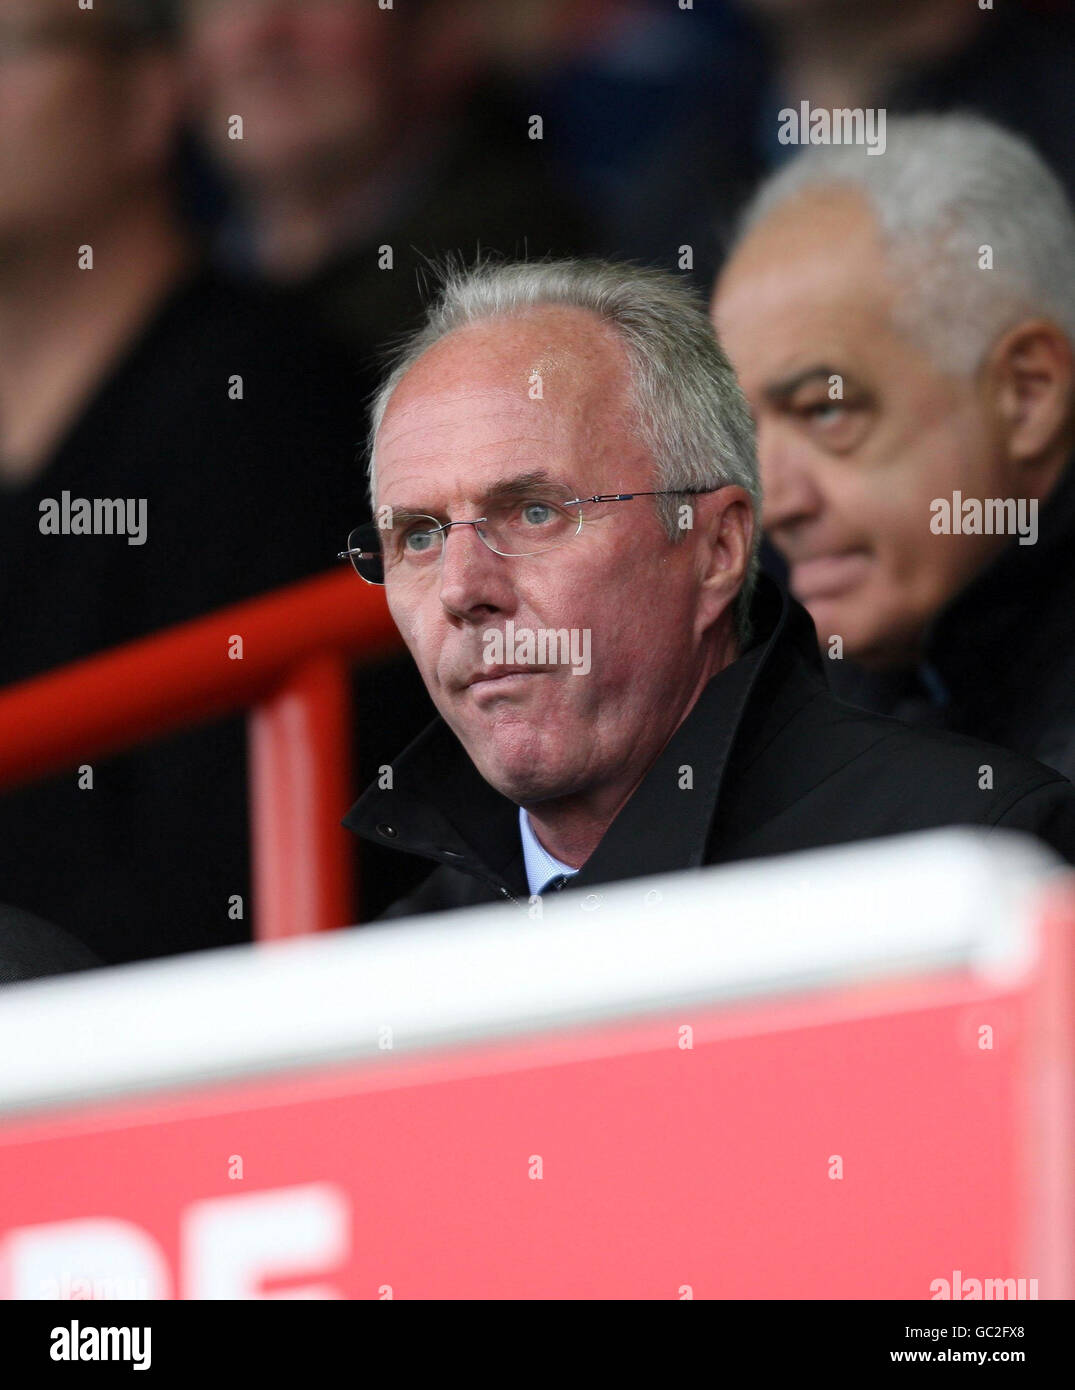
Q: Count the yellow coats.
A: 0